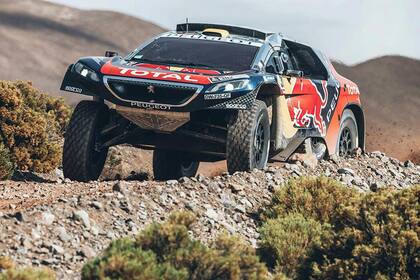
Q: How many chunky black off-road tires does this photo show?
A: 4